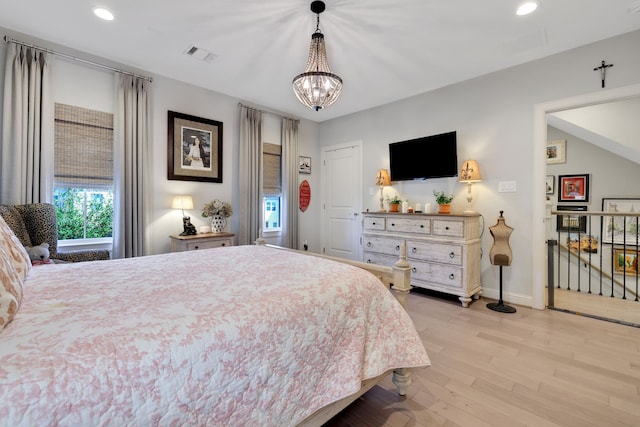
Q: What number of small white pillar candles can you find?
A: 3